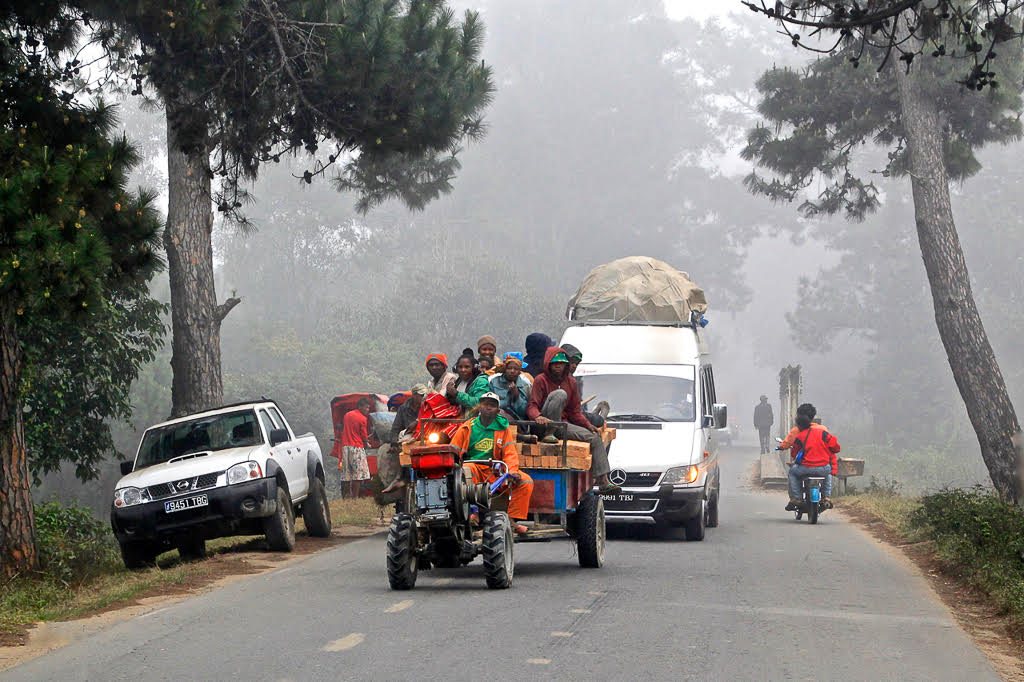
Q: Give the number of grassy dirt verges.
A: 2